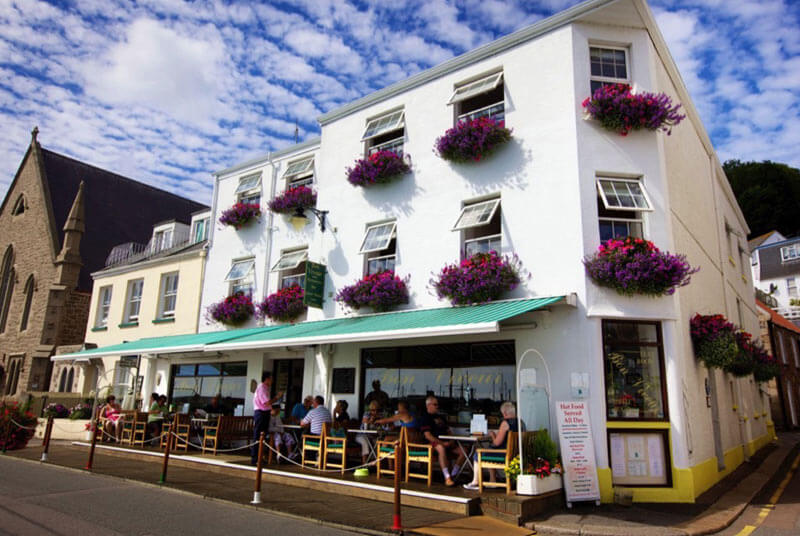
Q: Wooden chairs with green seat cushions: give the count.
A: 11